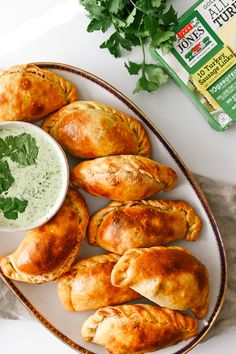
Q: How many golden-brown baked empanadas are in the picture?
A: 8